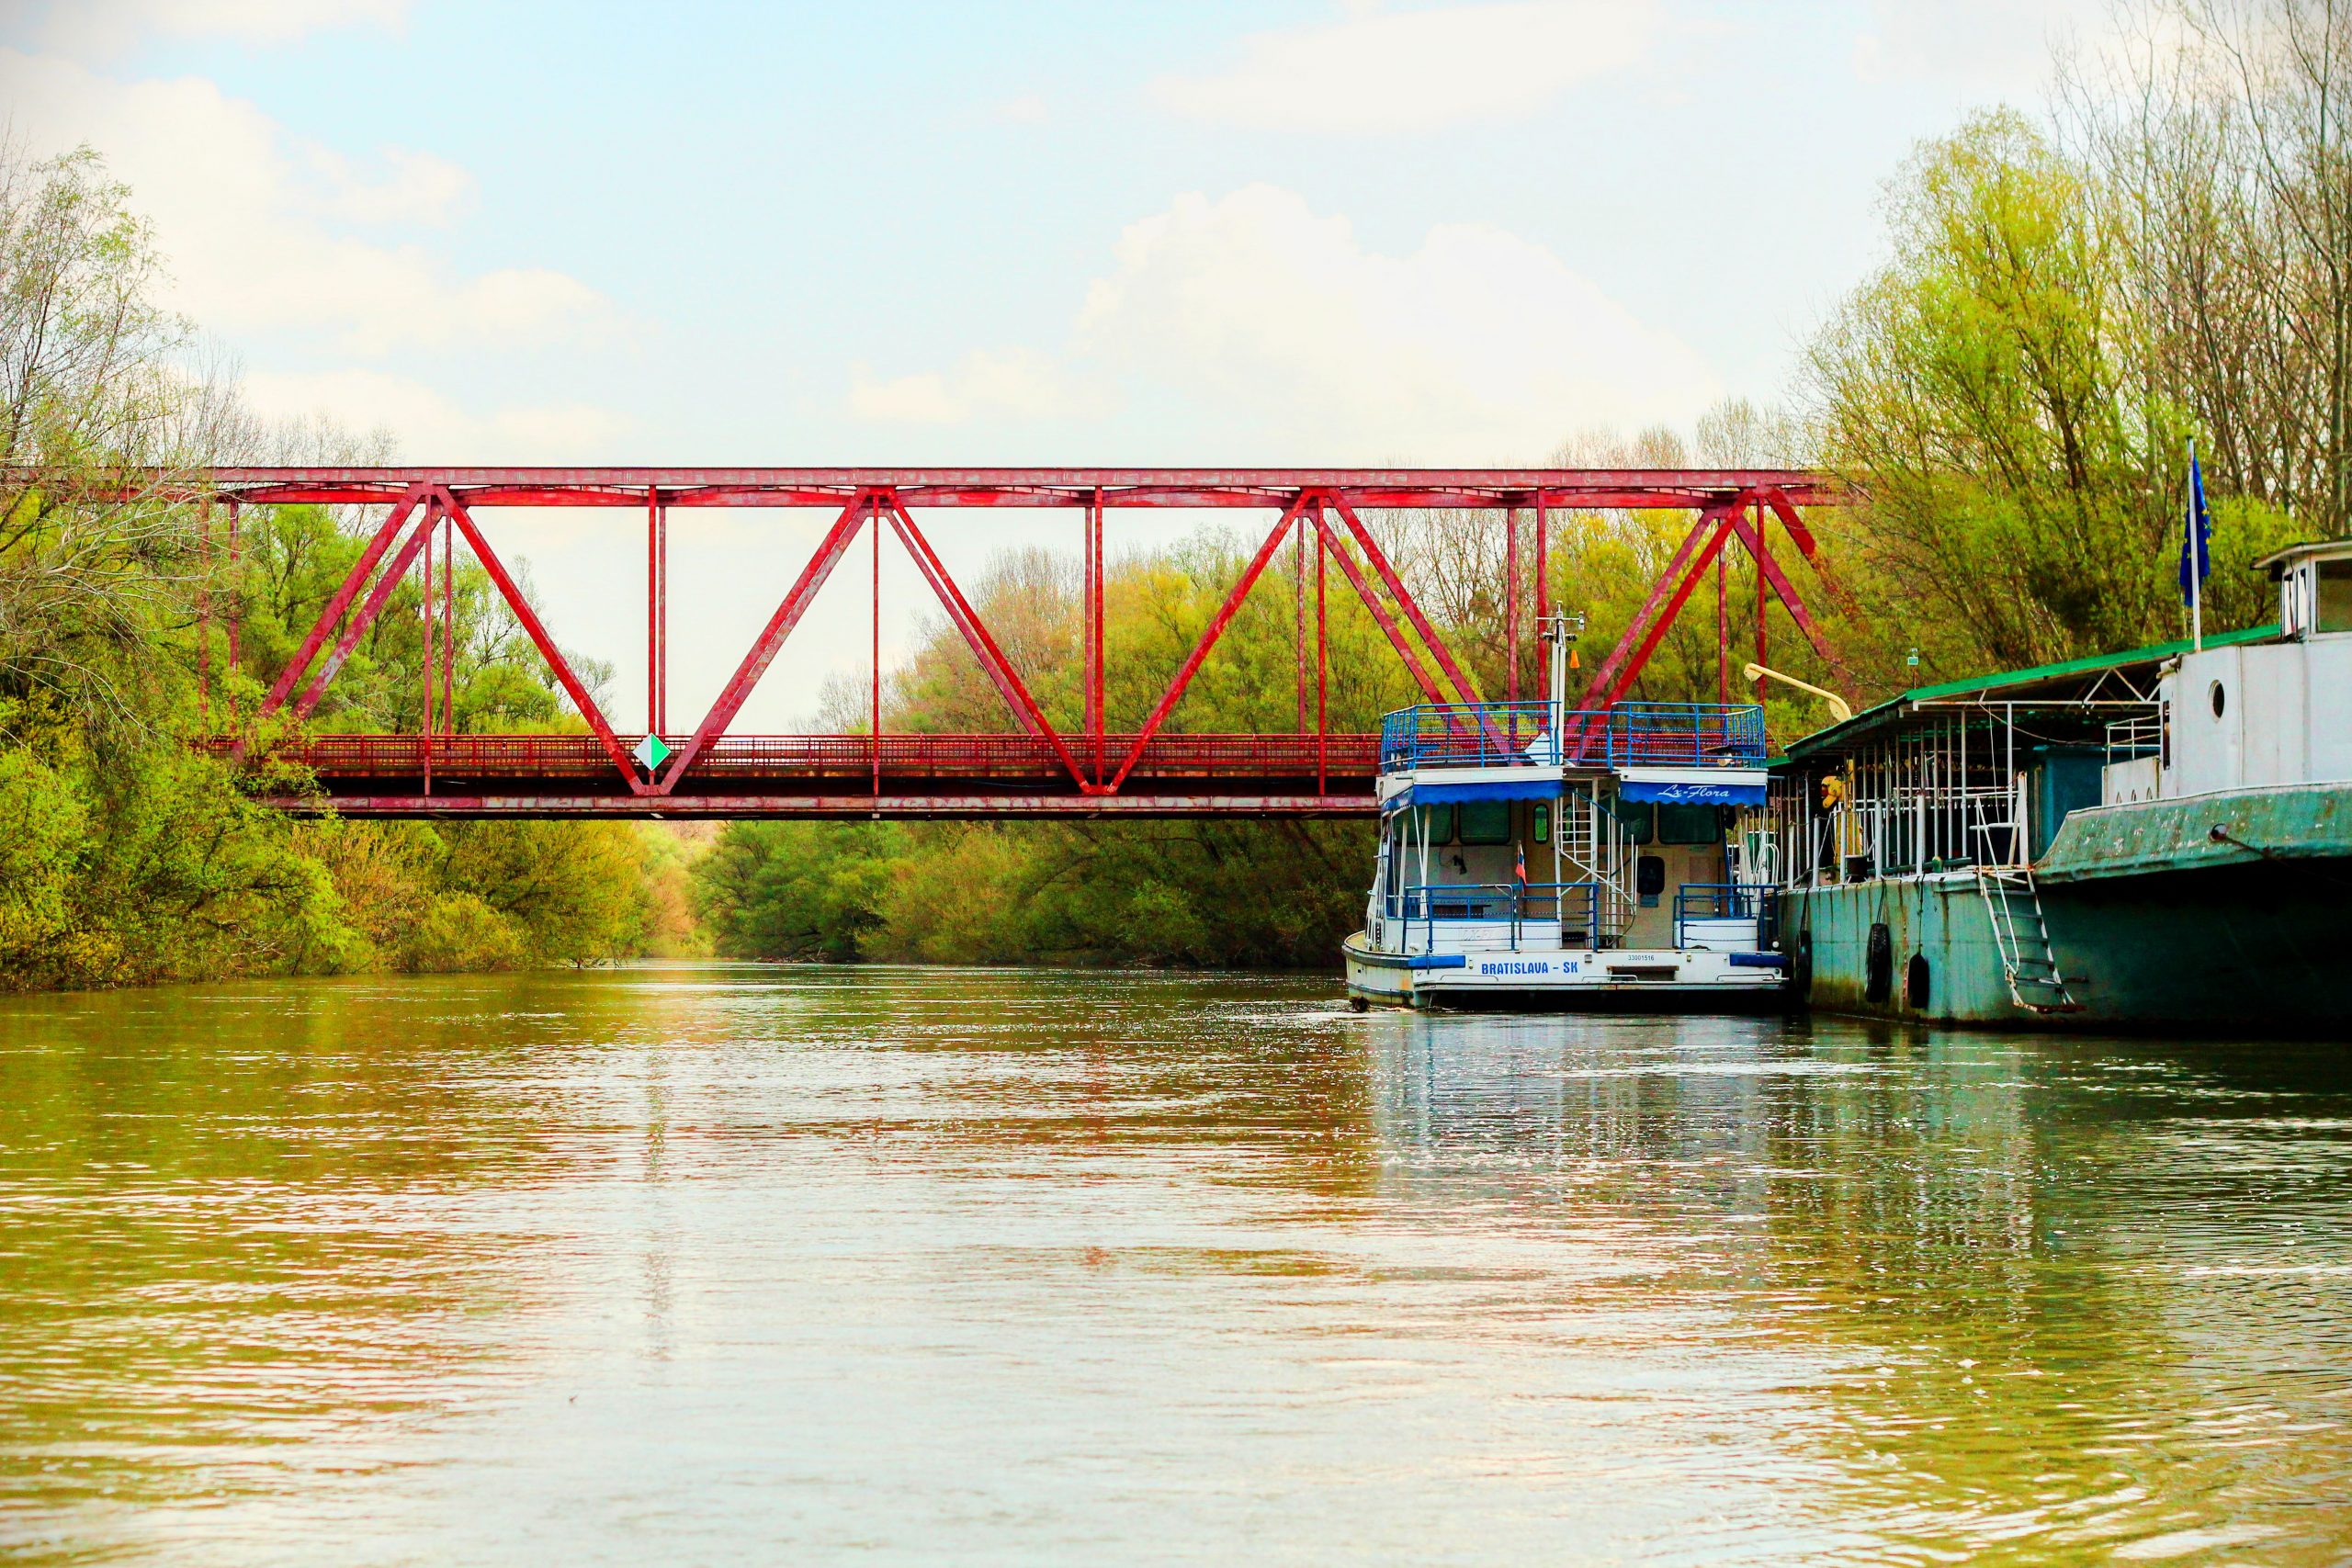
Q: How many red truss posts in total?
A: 15